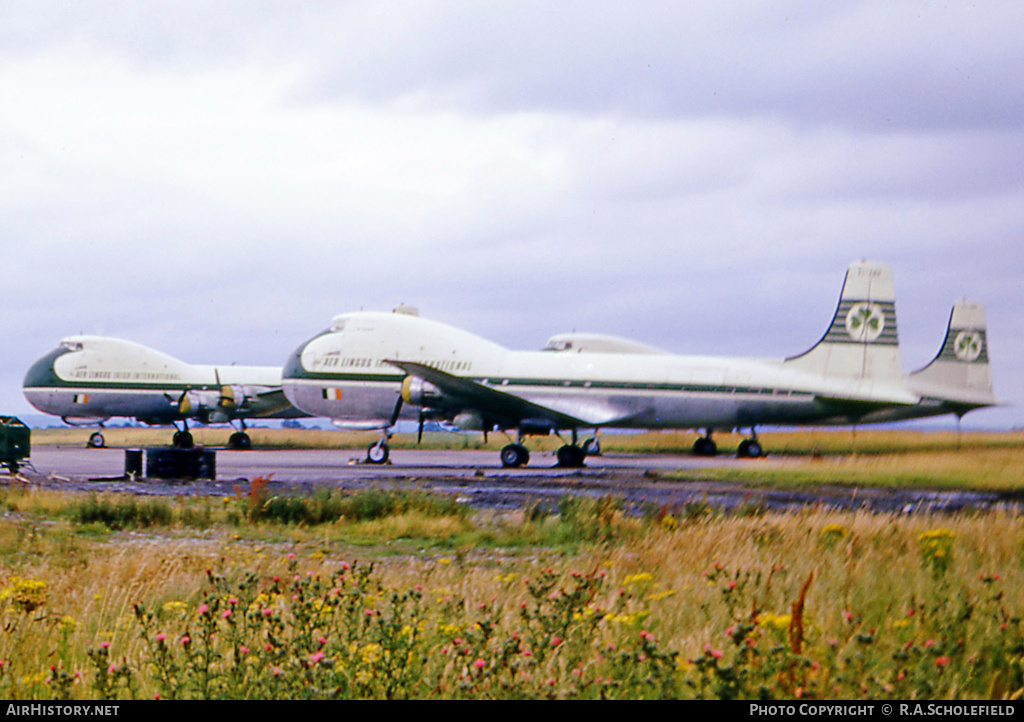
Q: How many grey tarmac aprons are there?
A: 1